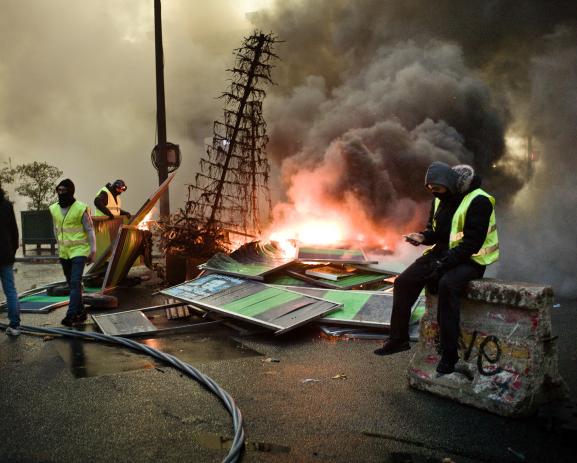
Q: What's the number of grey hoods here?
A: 1